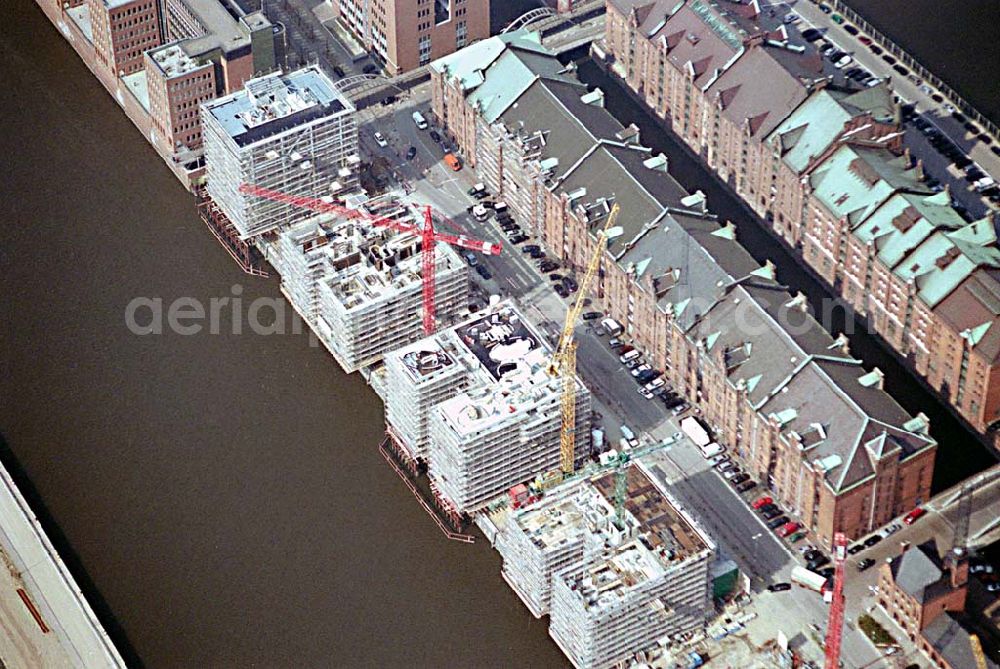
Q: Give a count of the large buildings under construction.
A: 4